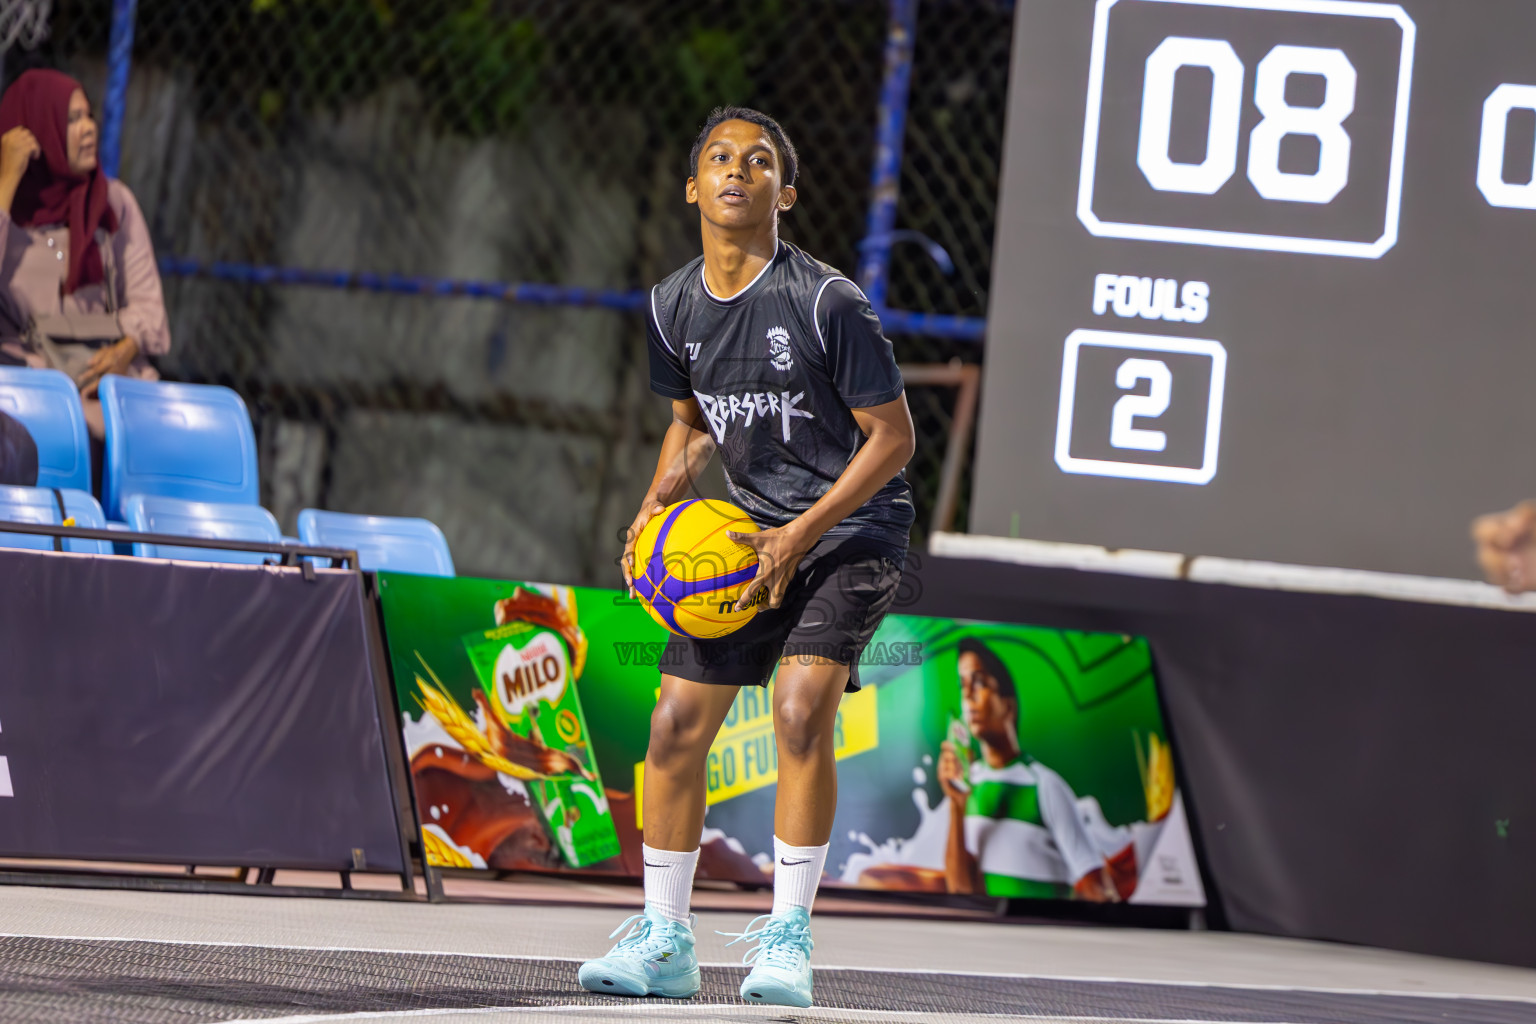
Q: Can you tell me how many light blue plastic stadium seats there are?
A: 5